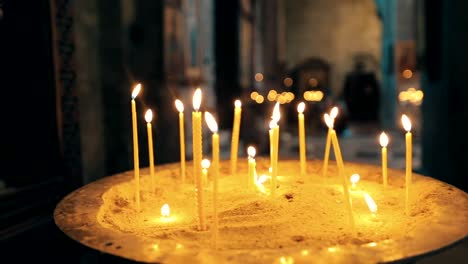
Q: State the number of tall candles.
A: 13